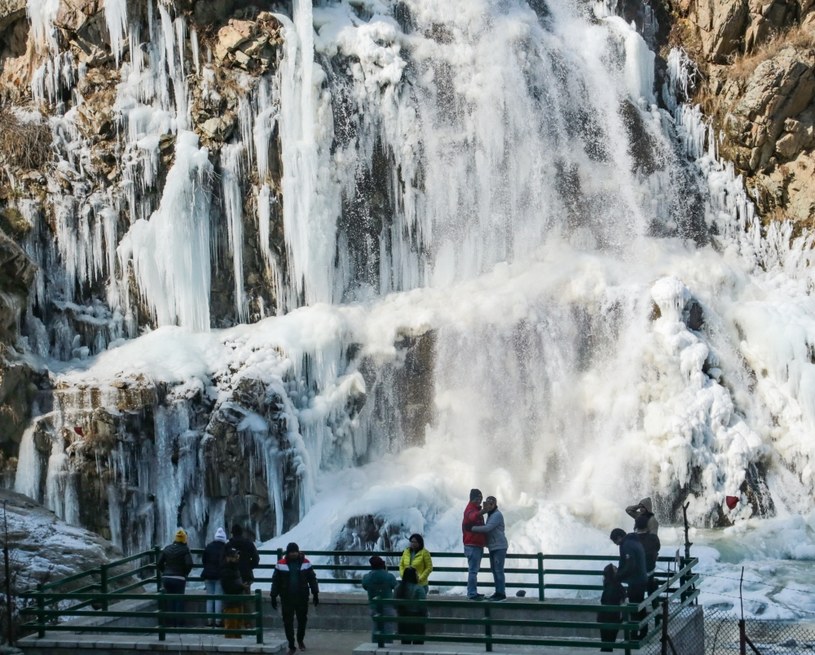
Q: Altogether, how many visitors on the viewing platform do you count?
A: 14